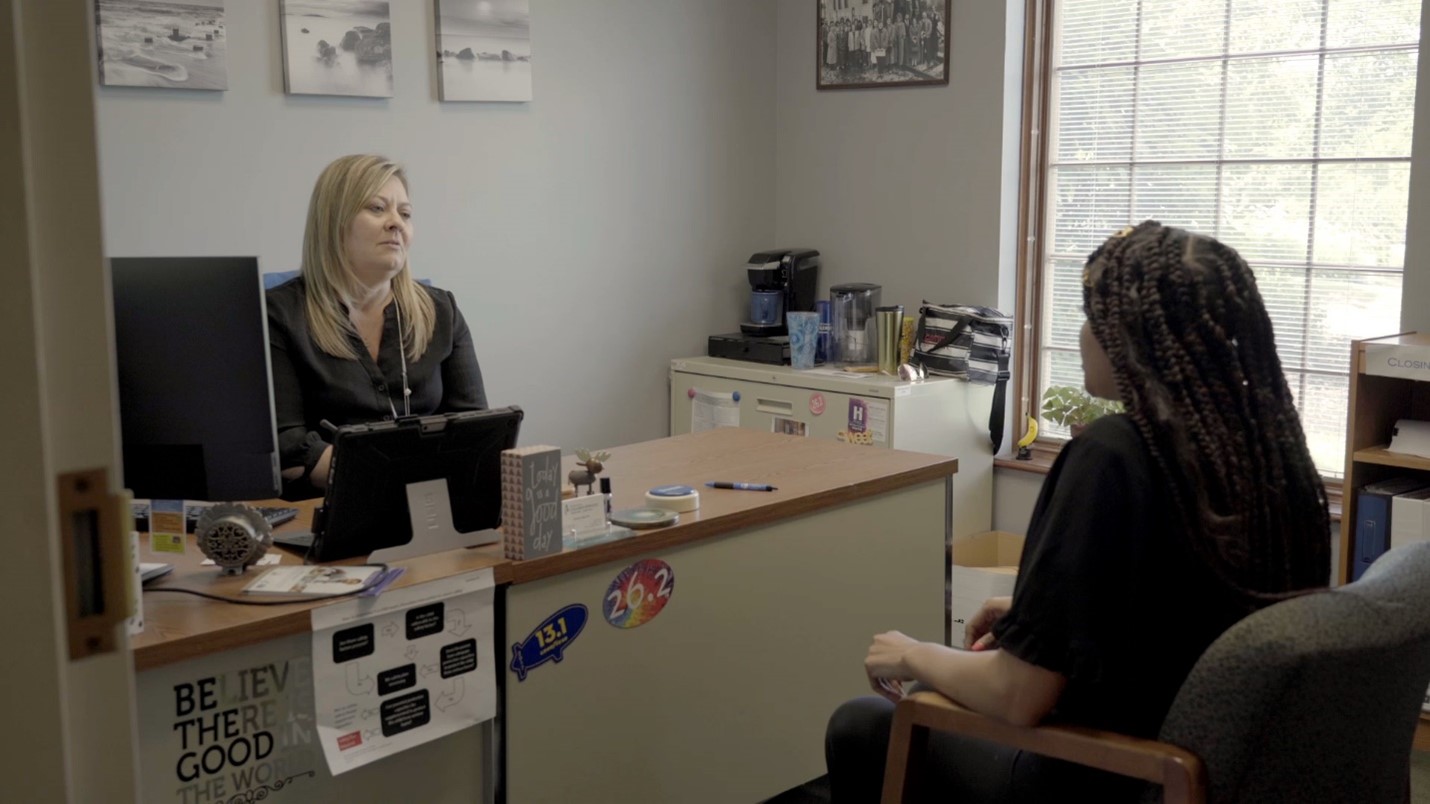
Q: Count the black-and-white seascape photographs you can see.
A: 3